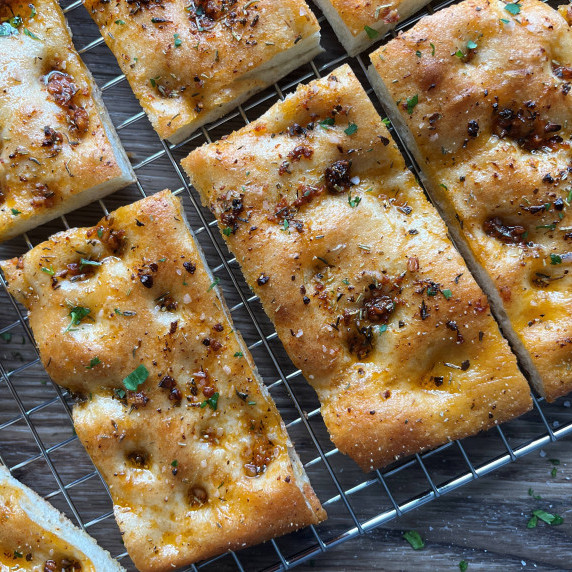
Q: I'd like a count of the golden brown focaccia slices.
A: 7